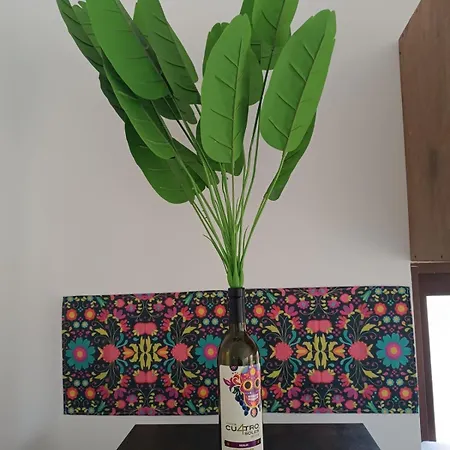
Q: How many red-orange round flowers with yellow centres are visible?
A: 13